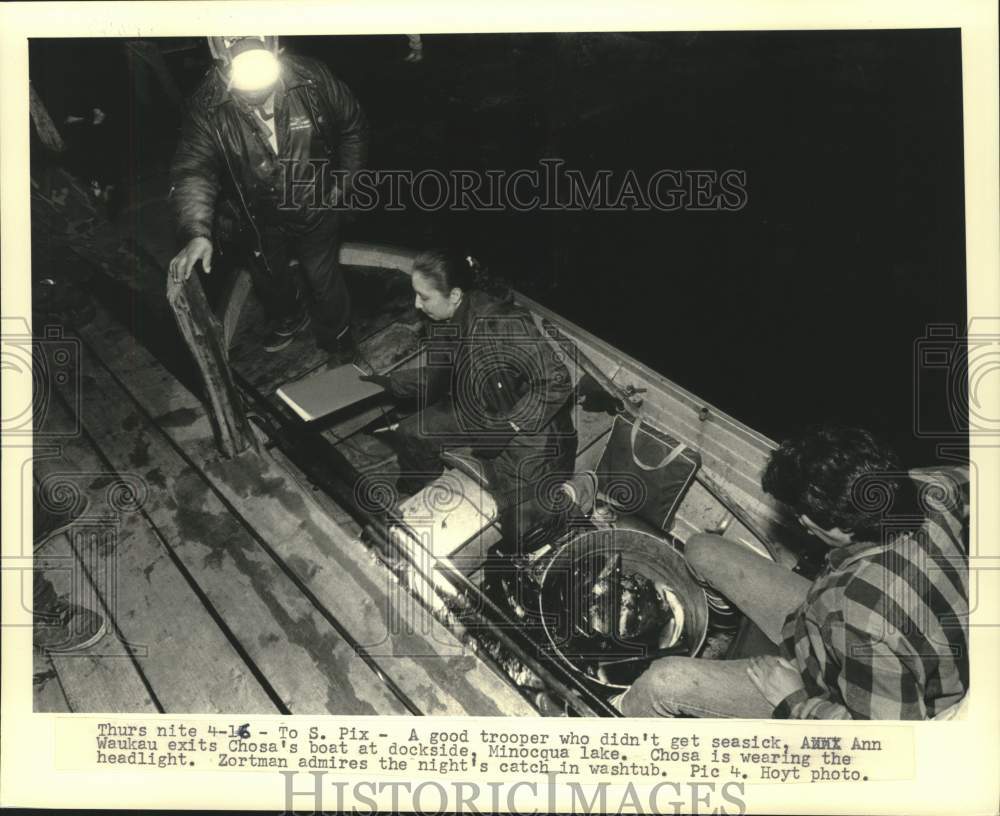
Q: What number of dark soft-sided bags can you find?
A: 1